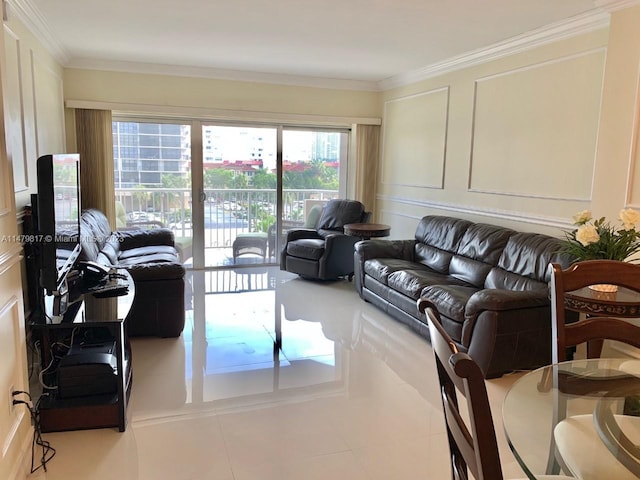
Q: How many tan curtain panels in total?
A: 2